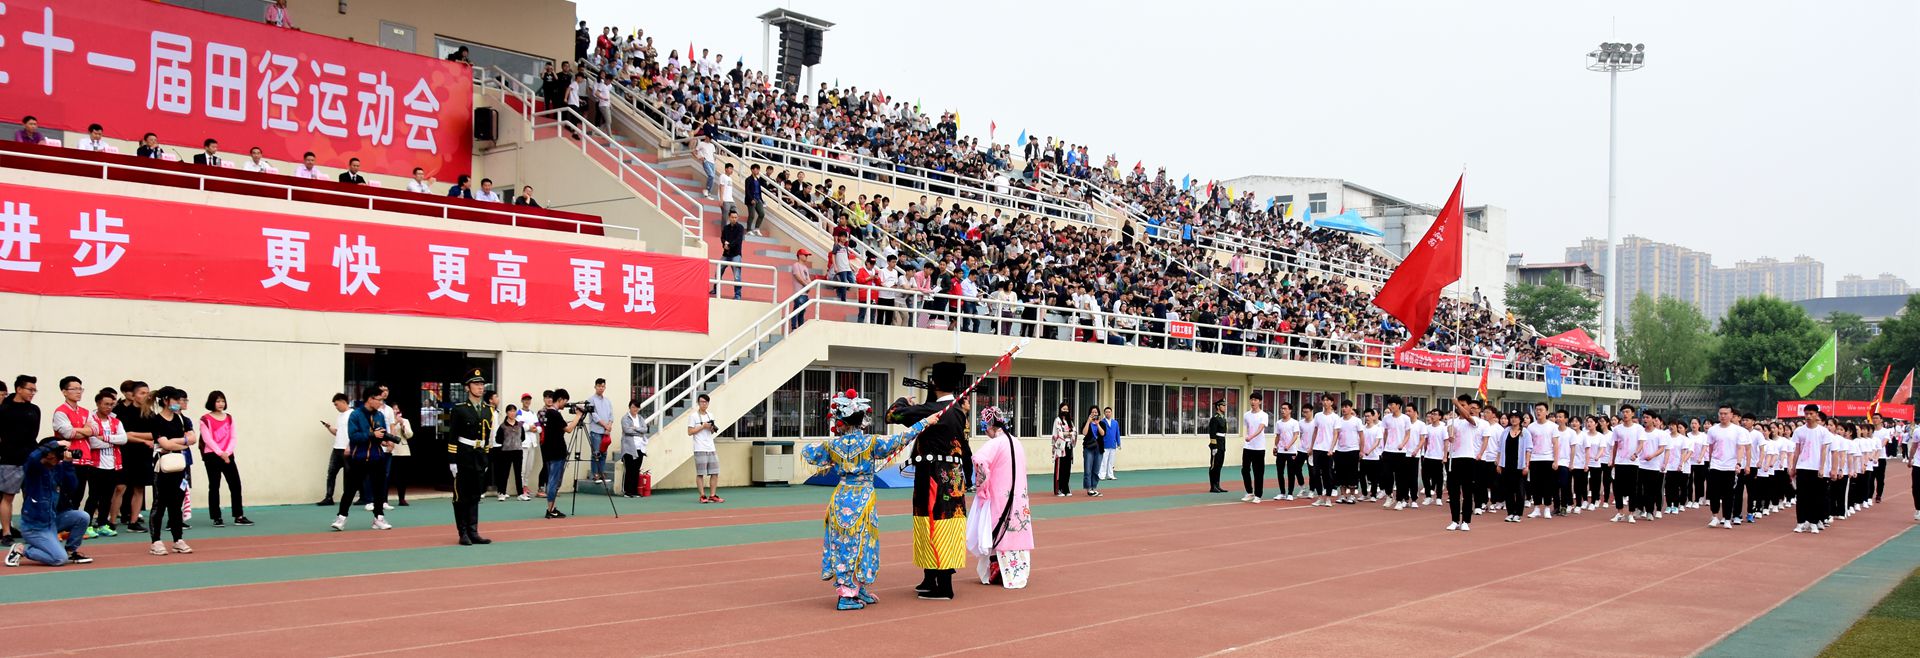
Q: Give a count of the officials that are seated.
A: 11